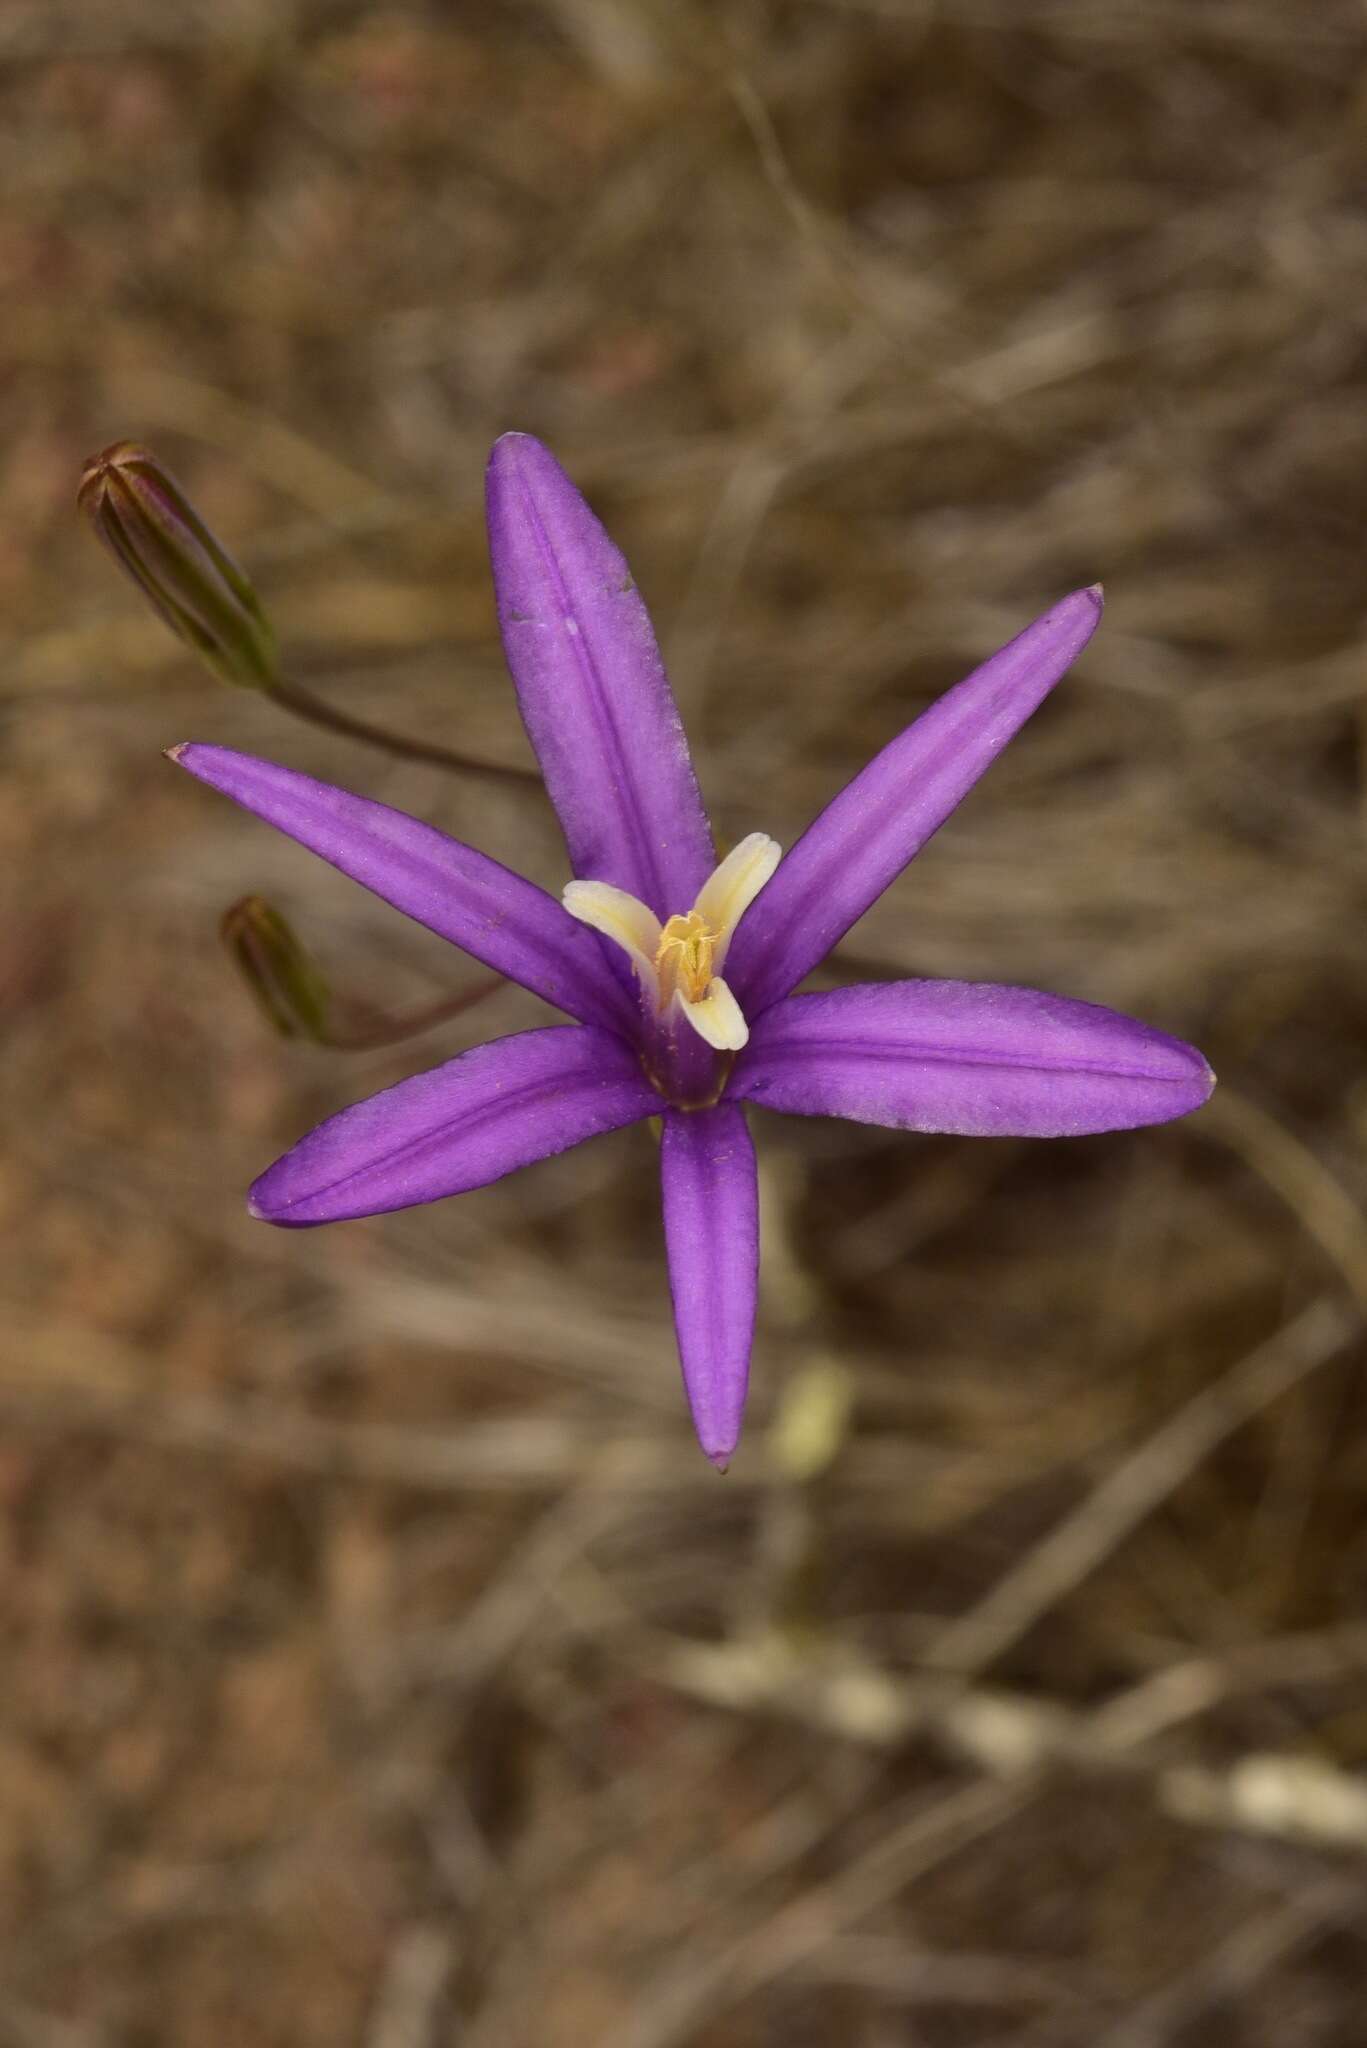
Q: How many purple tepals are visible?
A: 6